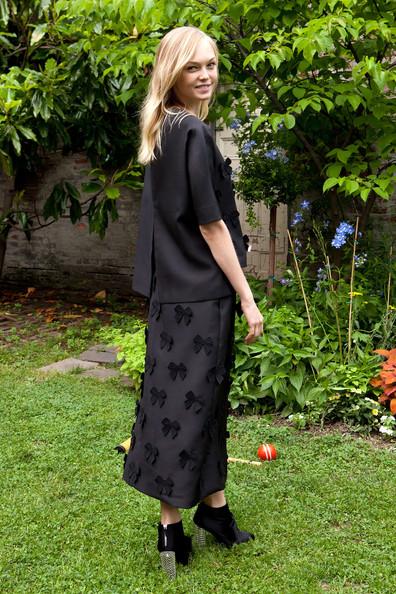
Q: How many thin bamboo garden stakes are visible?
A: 4